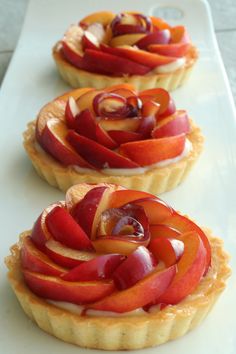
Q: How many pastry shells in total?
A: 3